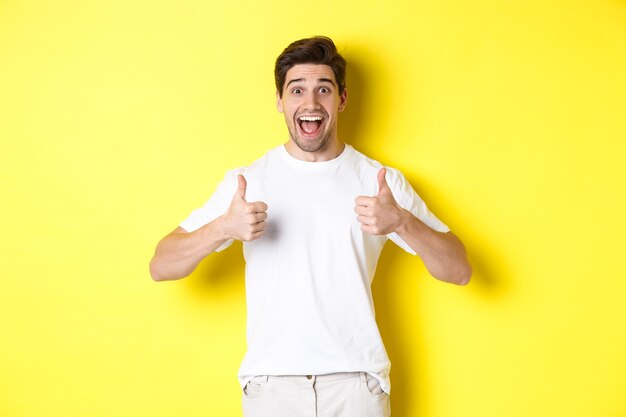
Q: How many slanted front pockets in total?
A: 2